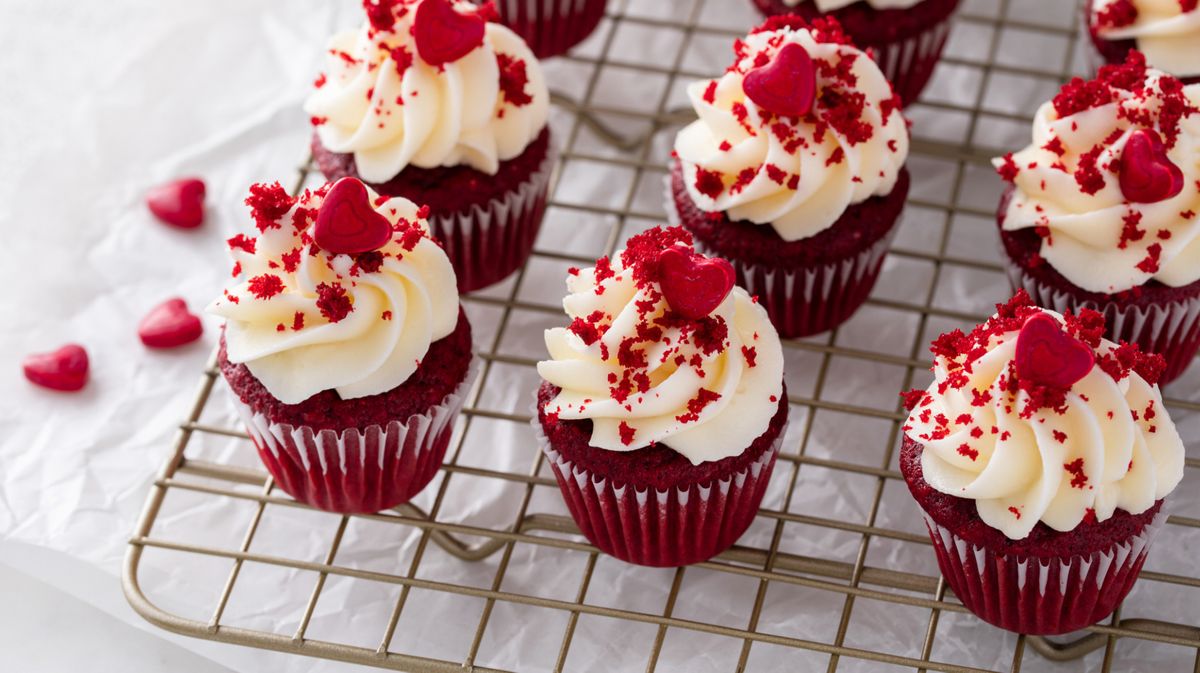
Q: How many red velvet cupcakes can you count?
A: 9